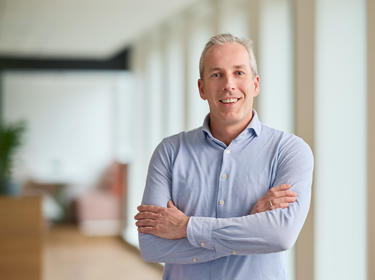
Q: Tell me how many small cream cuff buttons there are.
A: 3